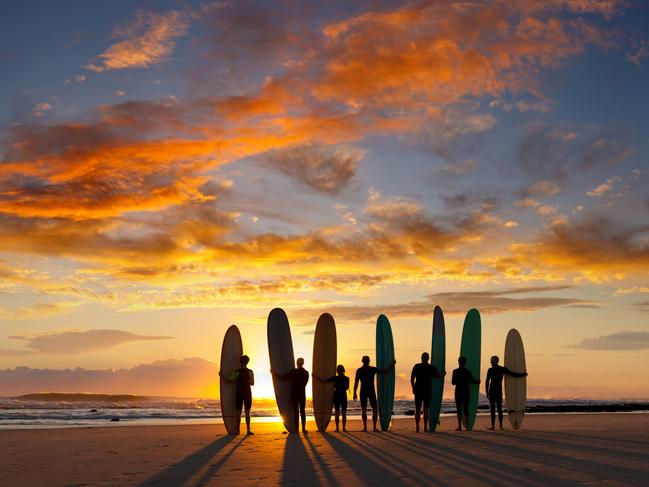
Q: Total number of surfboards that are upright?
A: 7